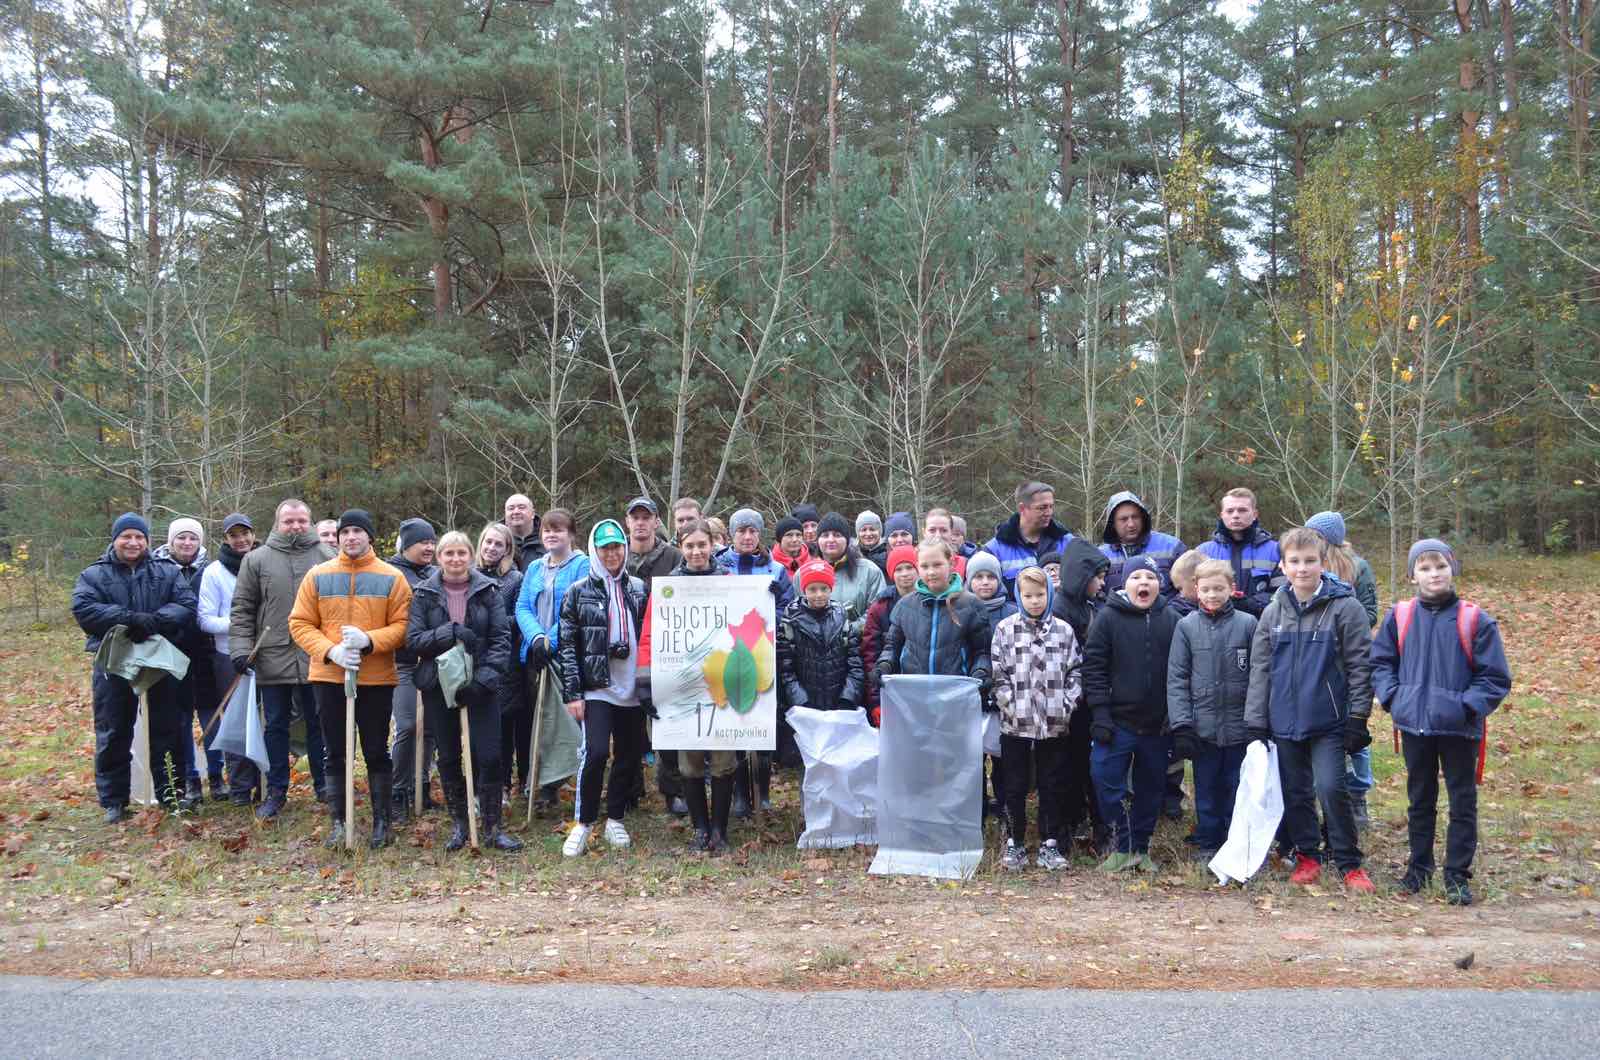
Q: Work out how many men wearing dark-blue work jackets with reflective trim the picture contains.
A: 3